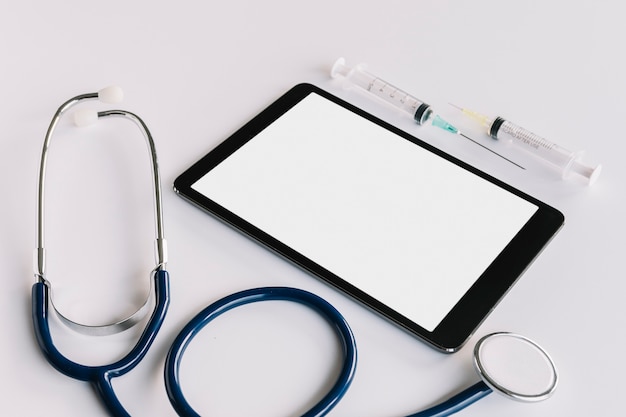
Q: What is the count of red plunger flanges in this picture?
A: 0